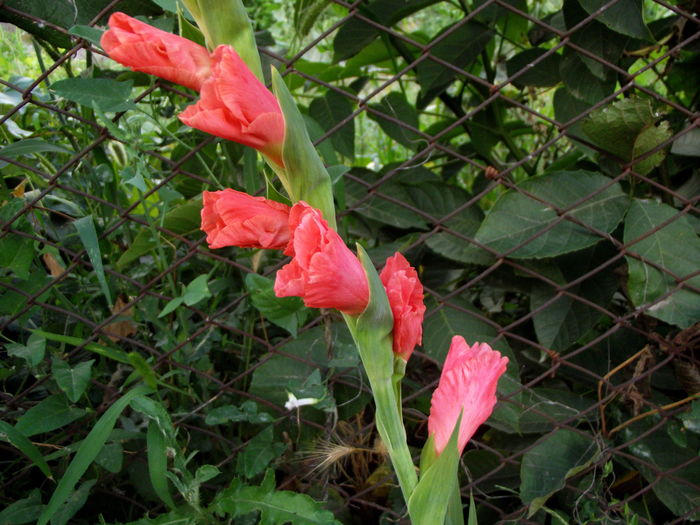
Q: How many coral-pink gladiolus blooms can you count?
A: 6